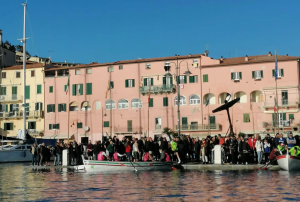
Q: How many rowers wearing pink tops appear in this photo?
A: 4